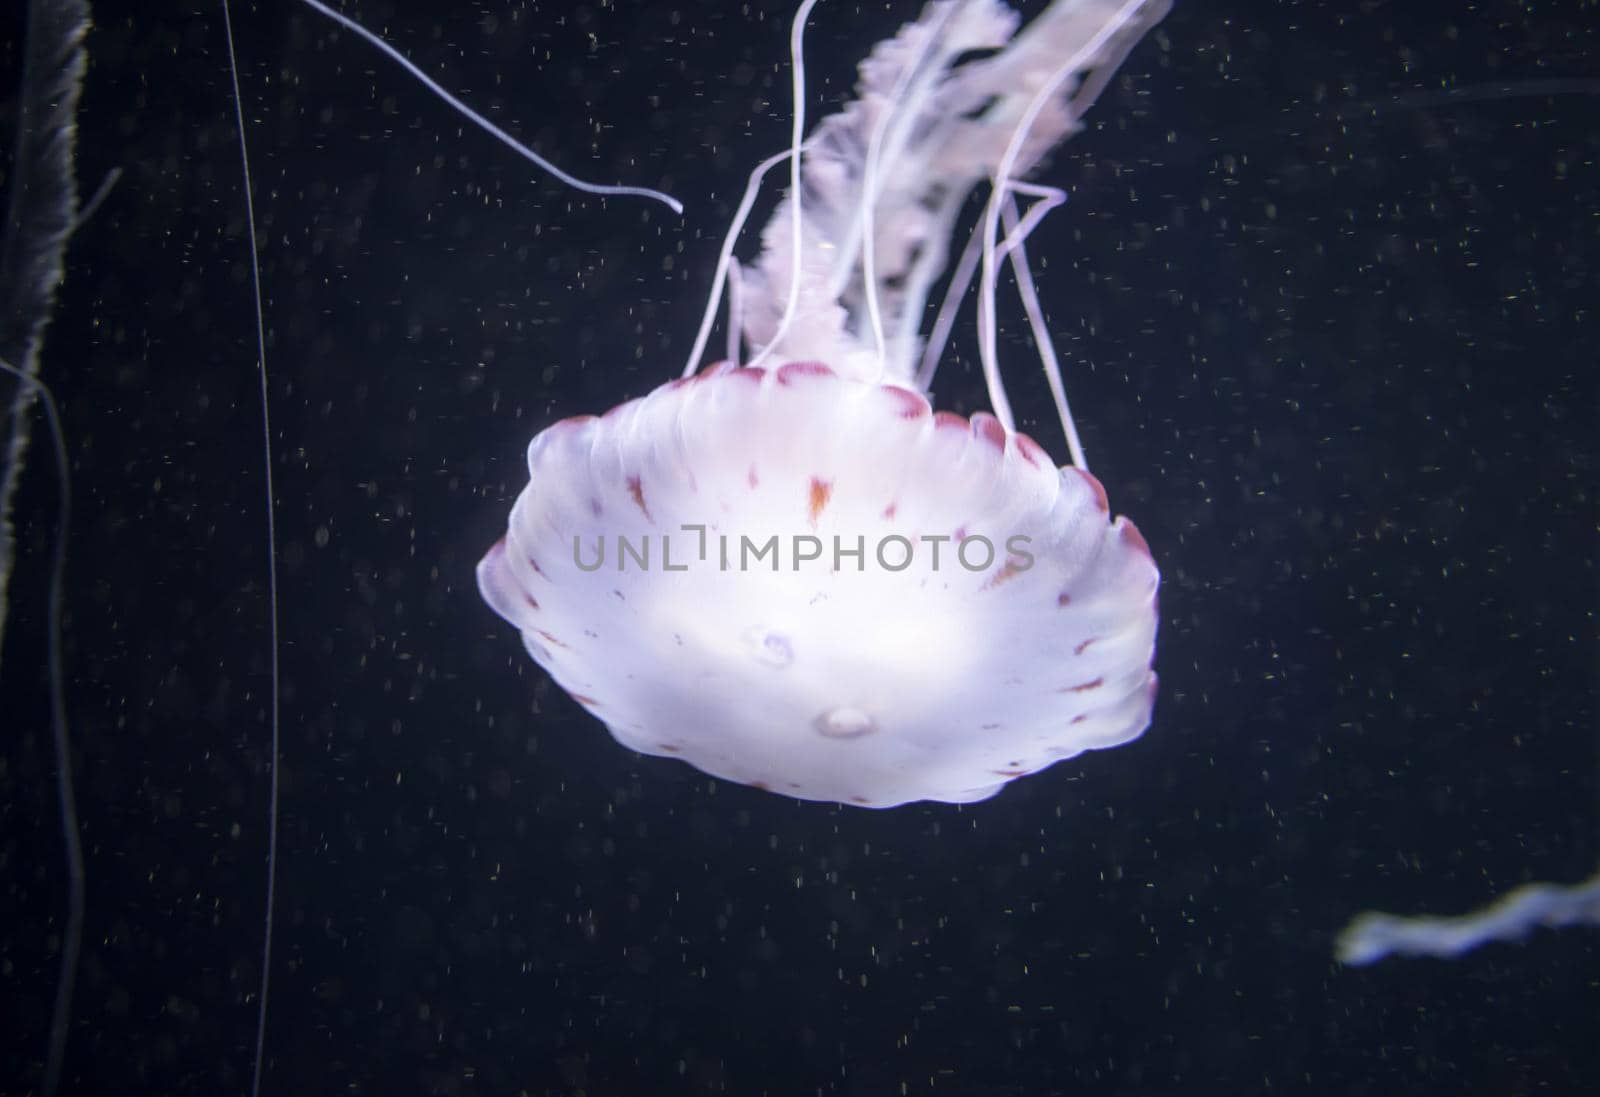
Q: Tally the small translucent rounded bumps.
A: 2